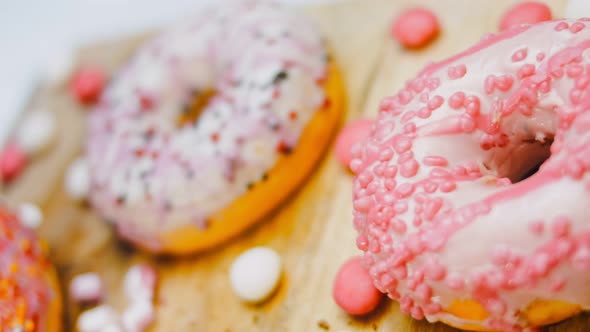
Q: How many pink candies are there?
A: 6